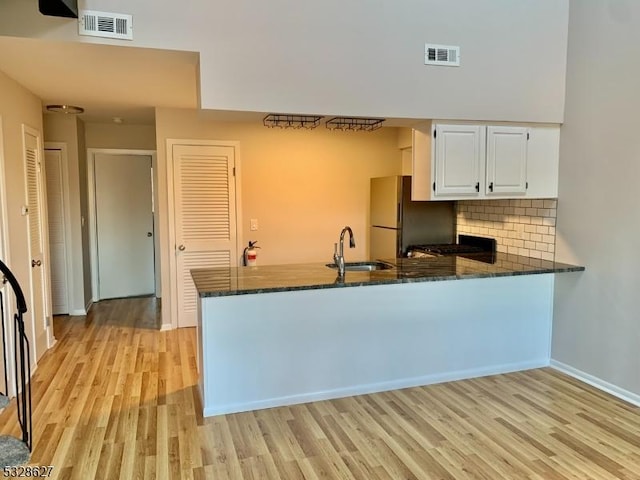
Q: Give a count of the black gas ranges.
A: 1